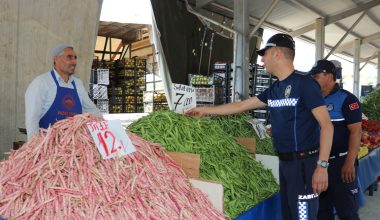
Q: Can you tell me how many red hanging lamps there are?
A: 0